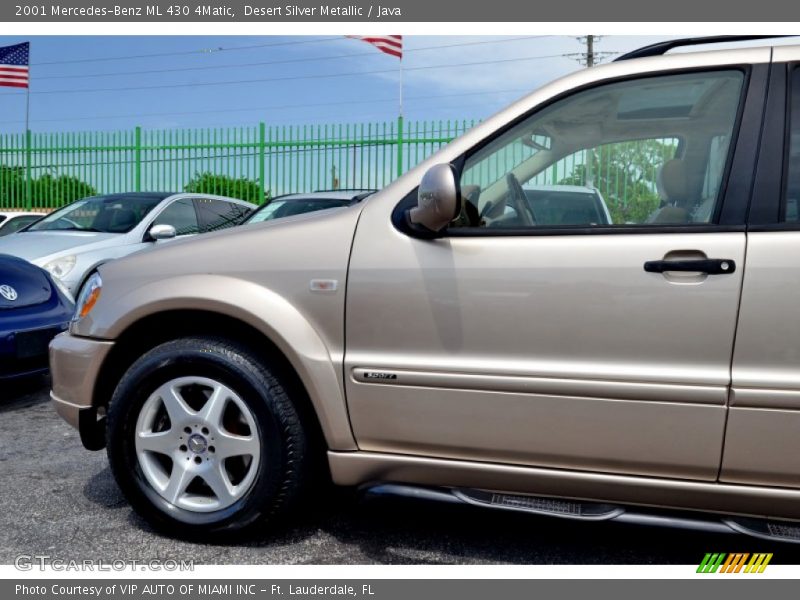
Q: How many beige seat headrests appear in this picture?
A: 1